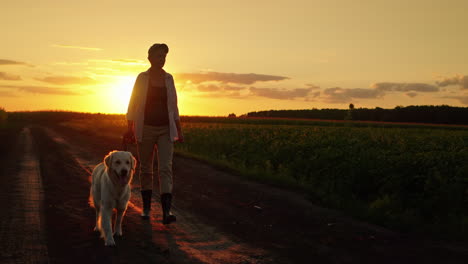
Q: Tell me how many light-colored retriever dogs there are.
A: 1